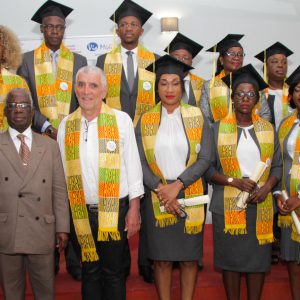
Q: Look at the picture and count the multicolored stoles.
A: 10